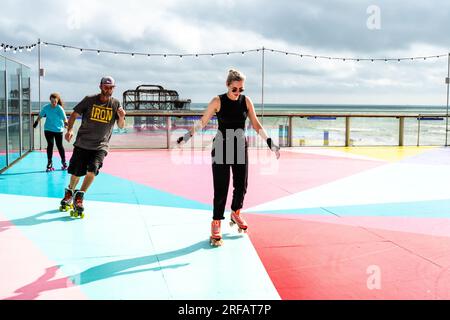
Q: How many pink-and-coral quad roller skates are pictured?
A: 2